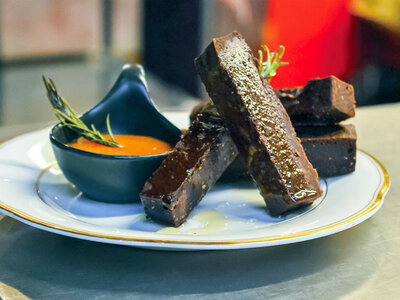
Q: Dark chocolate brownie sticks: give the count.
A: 4